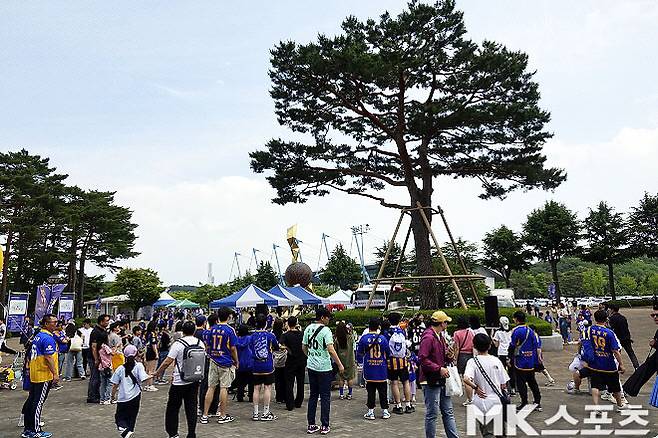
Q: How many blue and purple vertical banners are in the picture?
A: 4